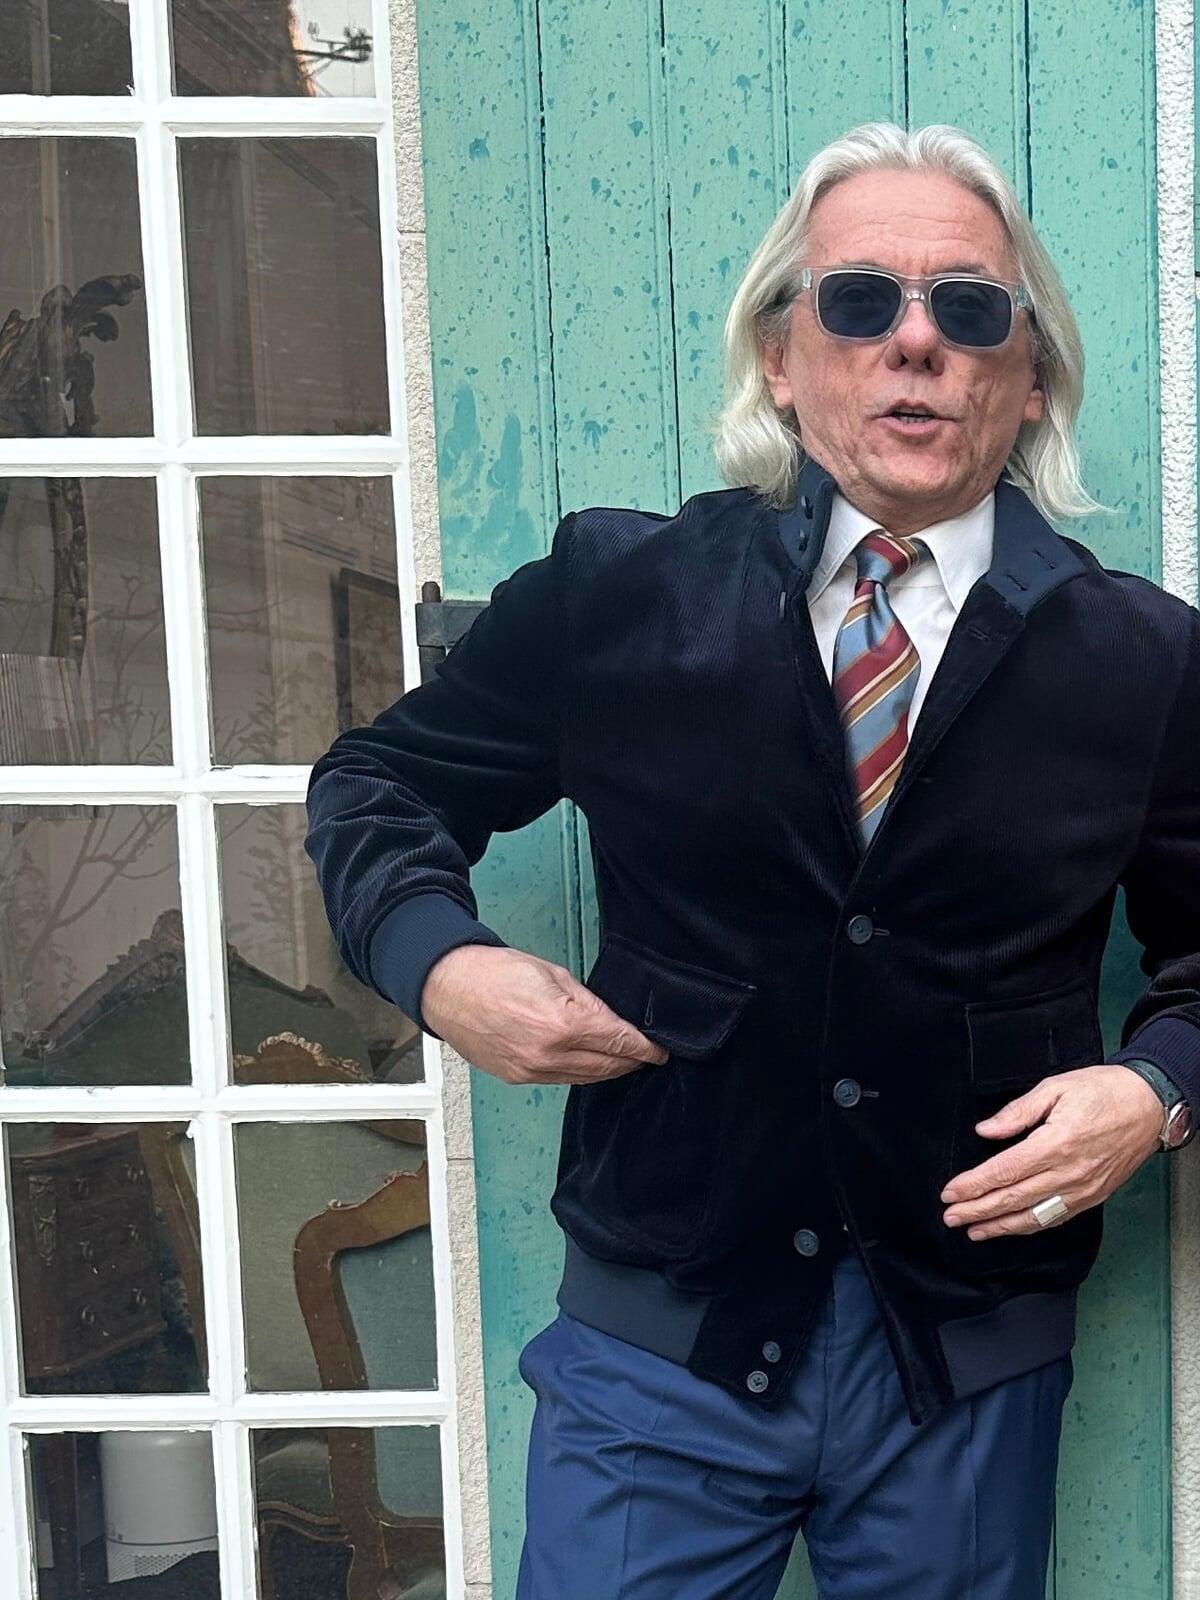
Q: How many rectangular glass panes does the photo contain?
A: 12